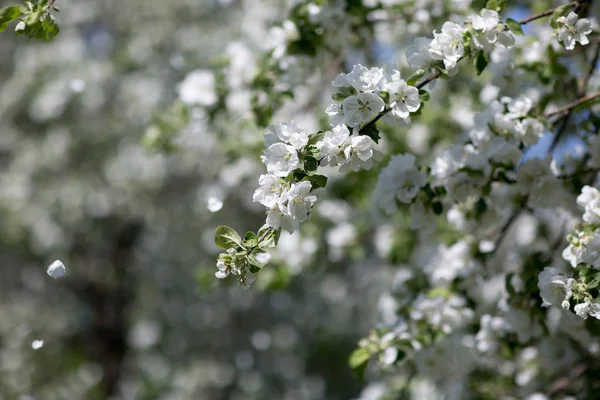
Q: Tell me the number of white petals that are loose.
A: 3